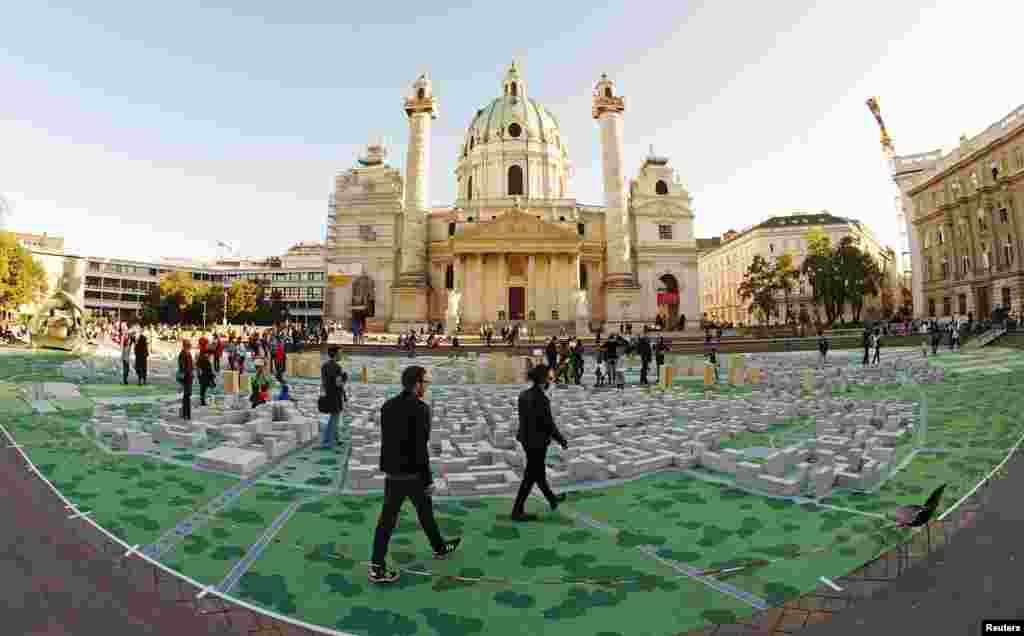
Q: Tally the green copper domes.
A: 1